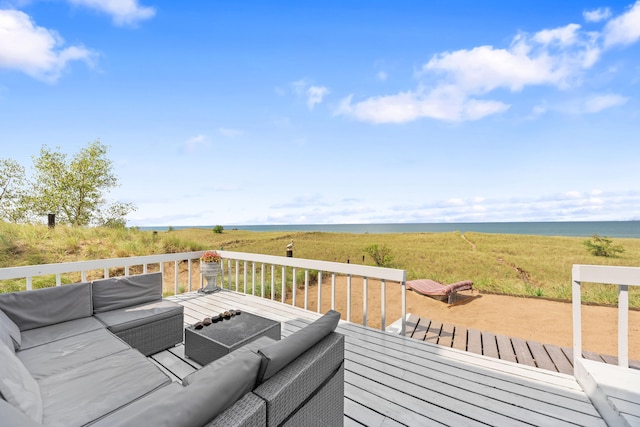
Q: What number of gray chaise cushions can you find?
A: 0